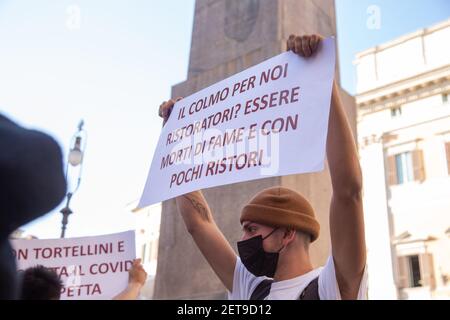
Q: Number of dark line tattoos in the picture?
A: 1